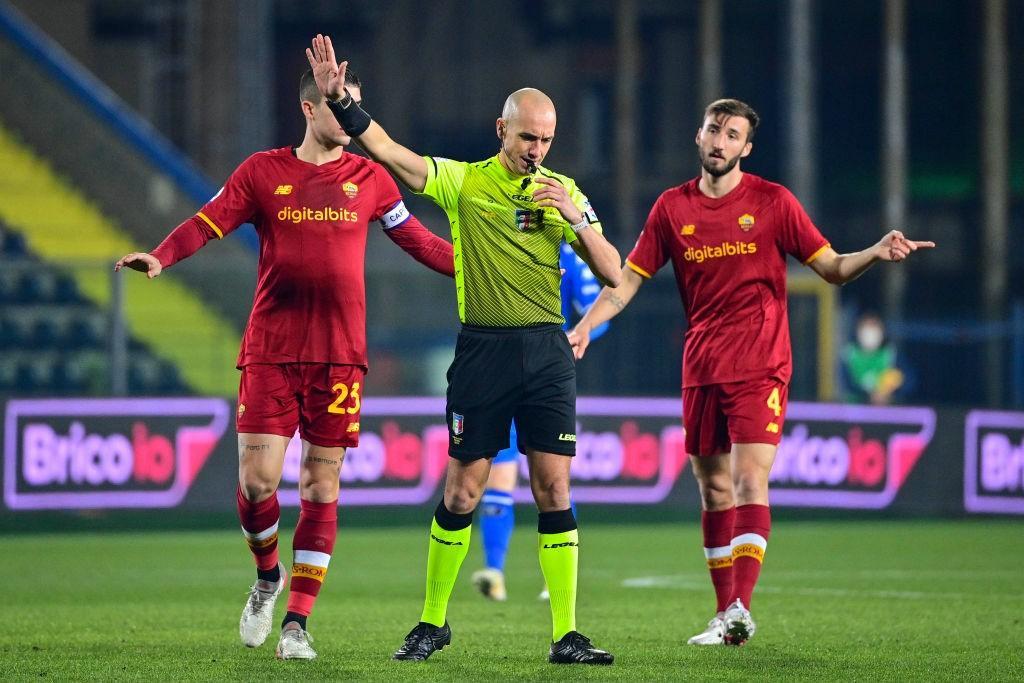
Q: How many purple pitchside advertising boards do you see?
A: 5